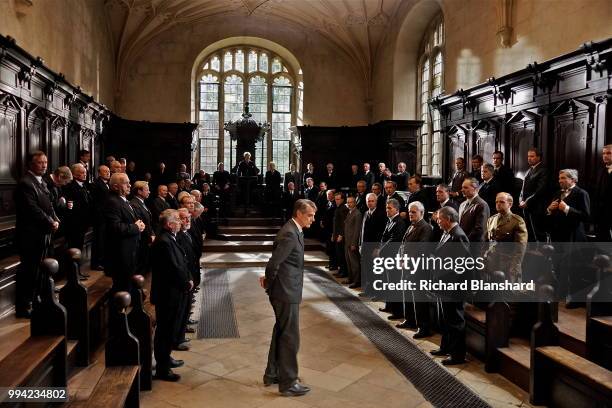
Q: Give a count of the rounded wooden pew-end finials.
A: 8